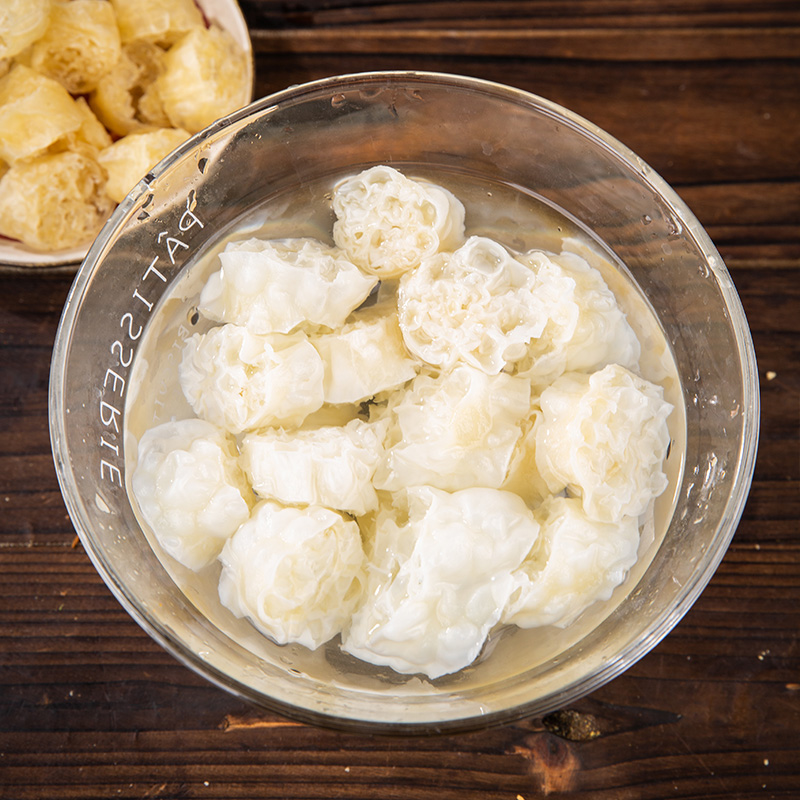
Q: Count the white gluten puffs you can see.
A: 13